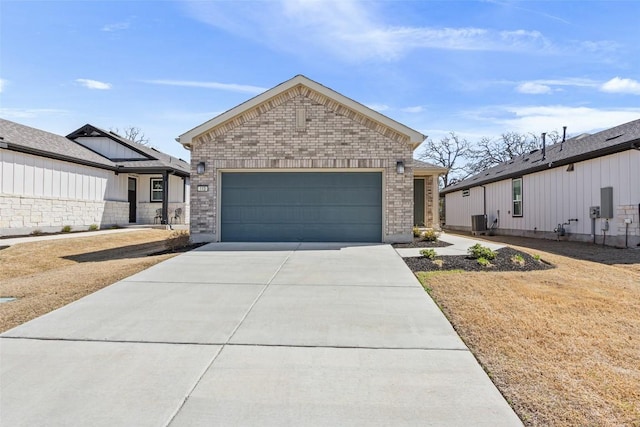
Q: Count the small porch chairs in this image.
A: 2